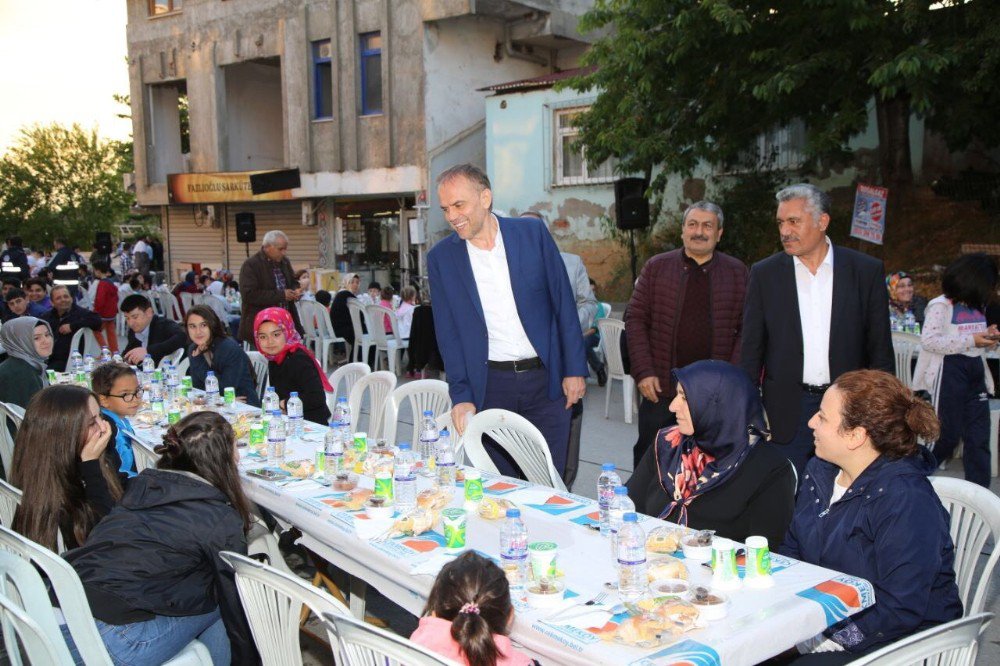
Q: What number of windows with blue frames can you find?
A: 2